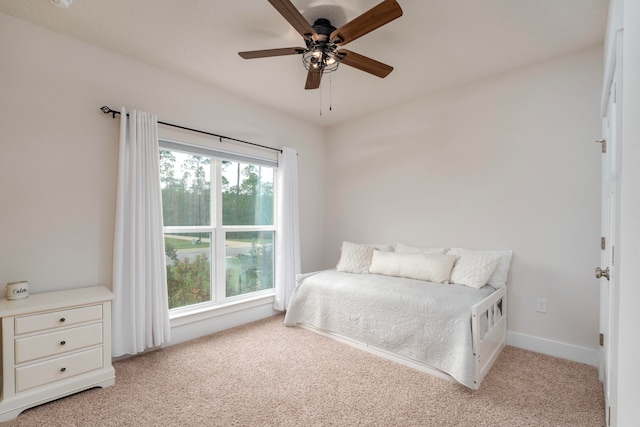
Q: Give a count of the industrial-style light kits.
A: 1